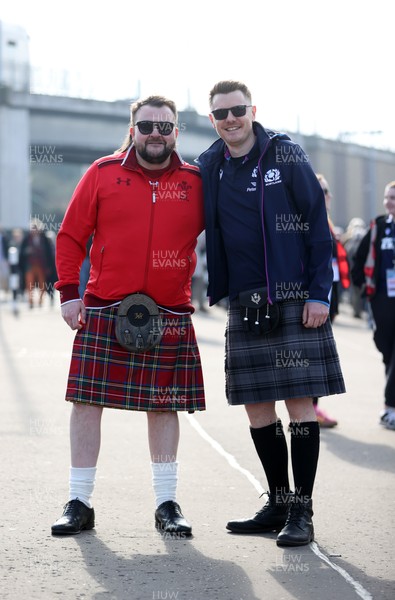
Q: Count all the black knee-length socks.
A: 2